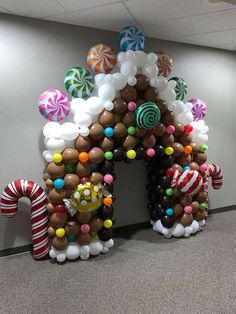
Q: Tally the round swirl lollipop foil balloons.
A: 8